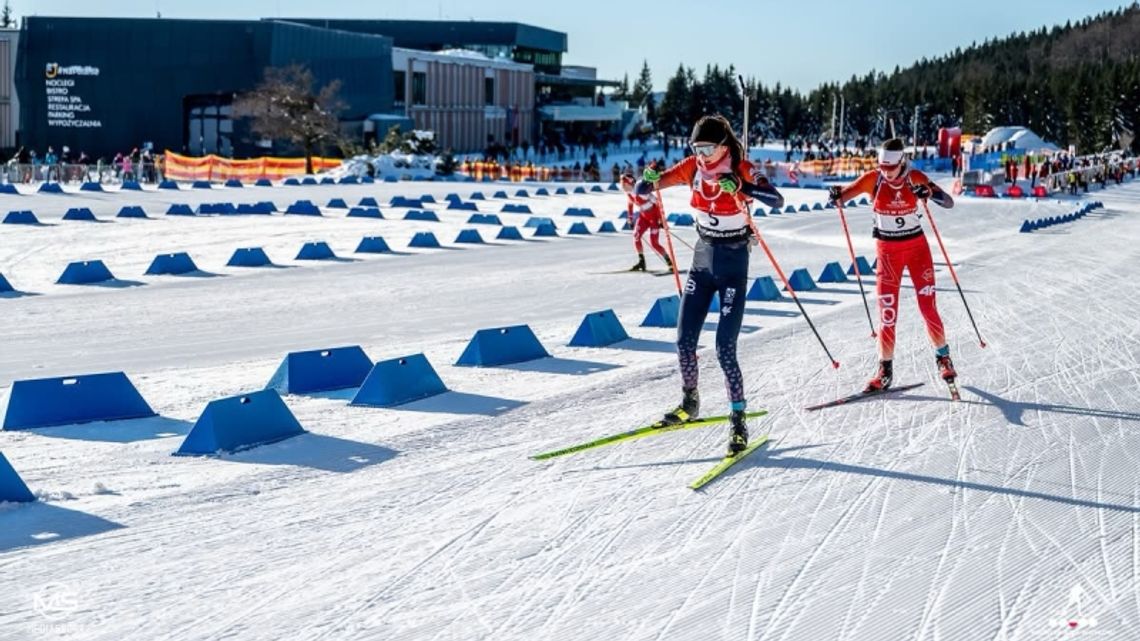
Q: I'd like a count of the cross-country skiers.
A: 3